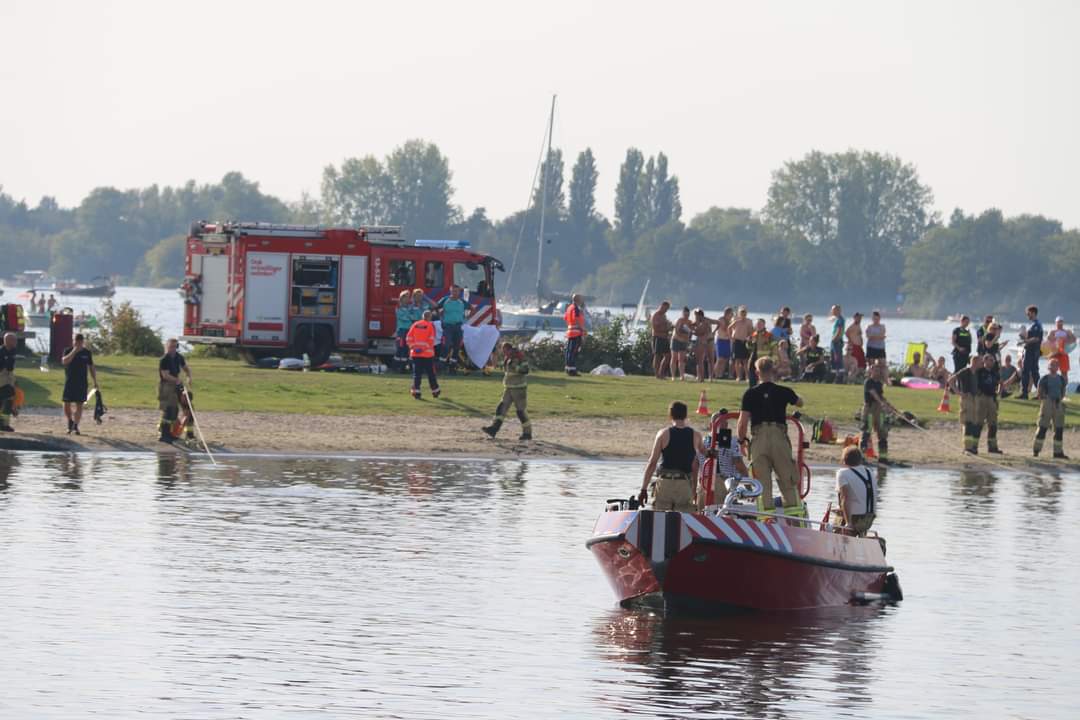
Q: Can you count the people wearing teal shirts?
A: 4